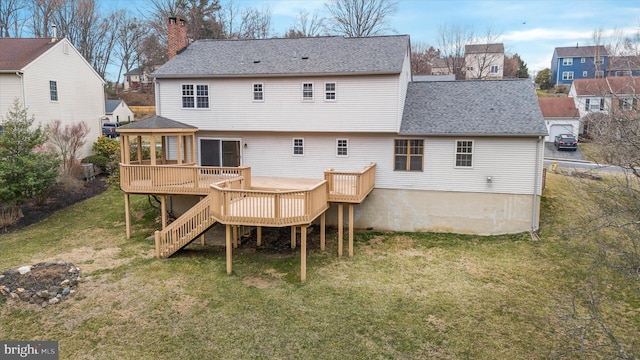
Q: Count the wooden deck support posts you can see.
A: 11